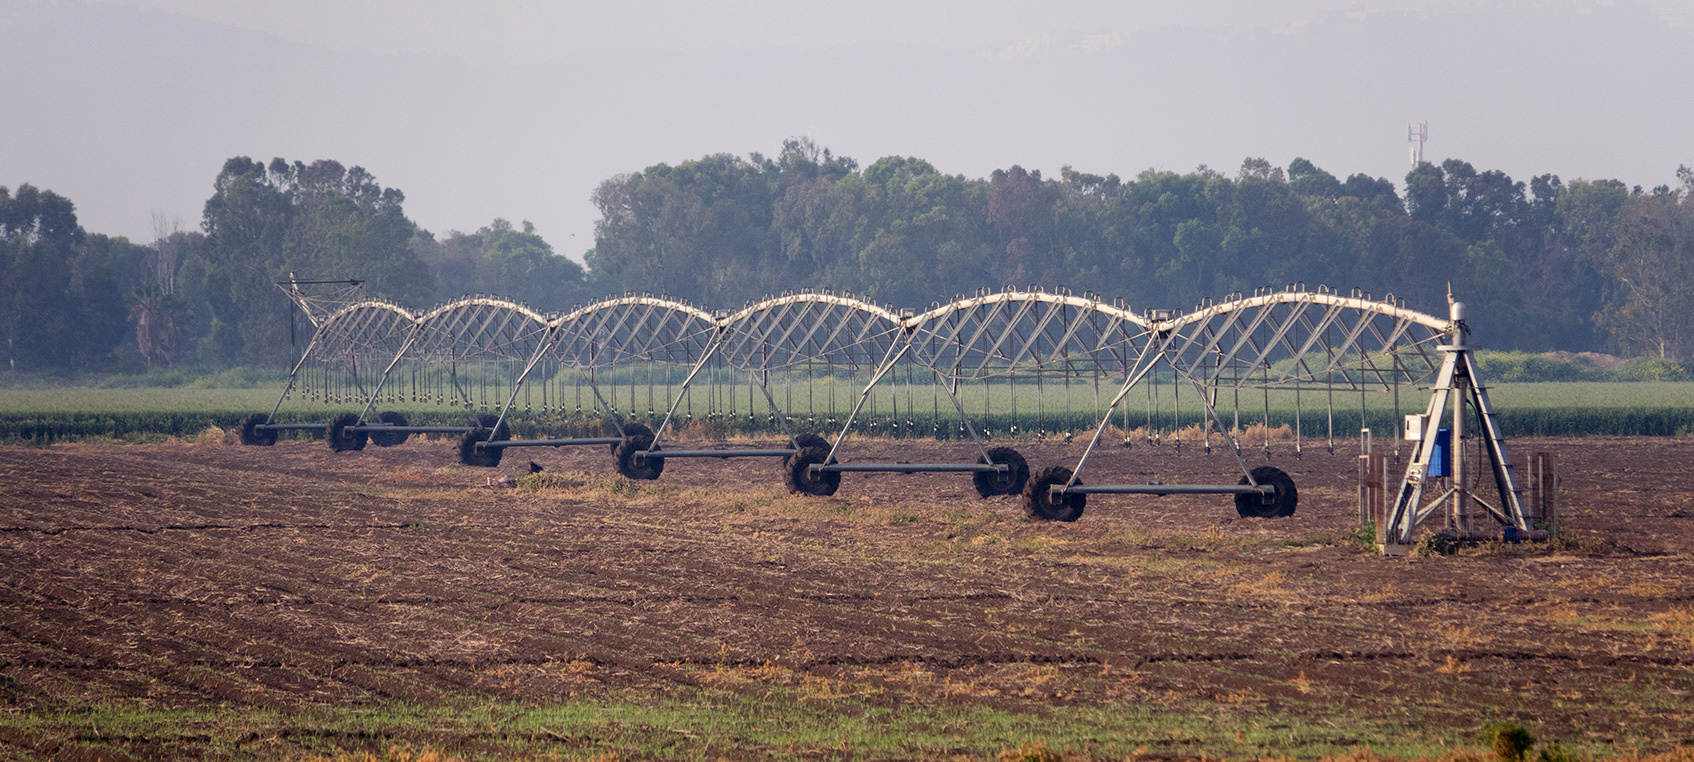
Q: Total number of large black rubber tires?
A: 12